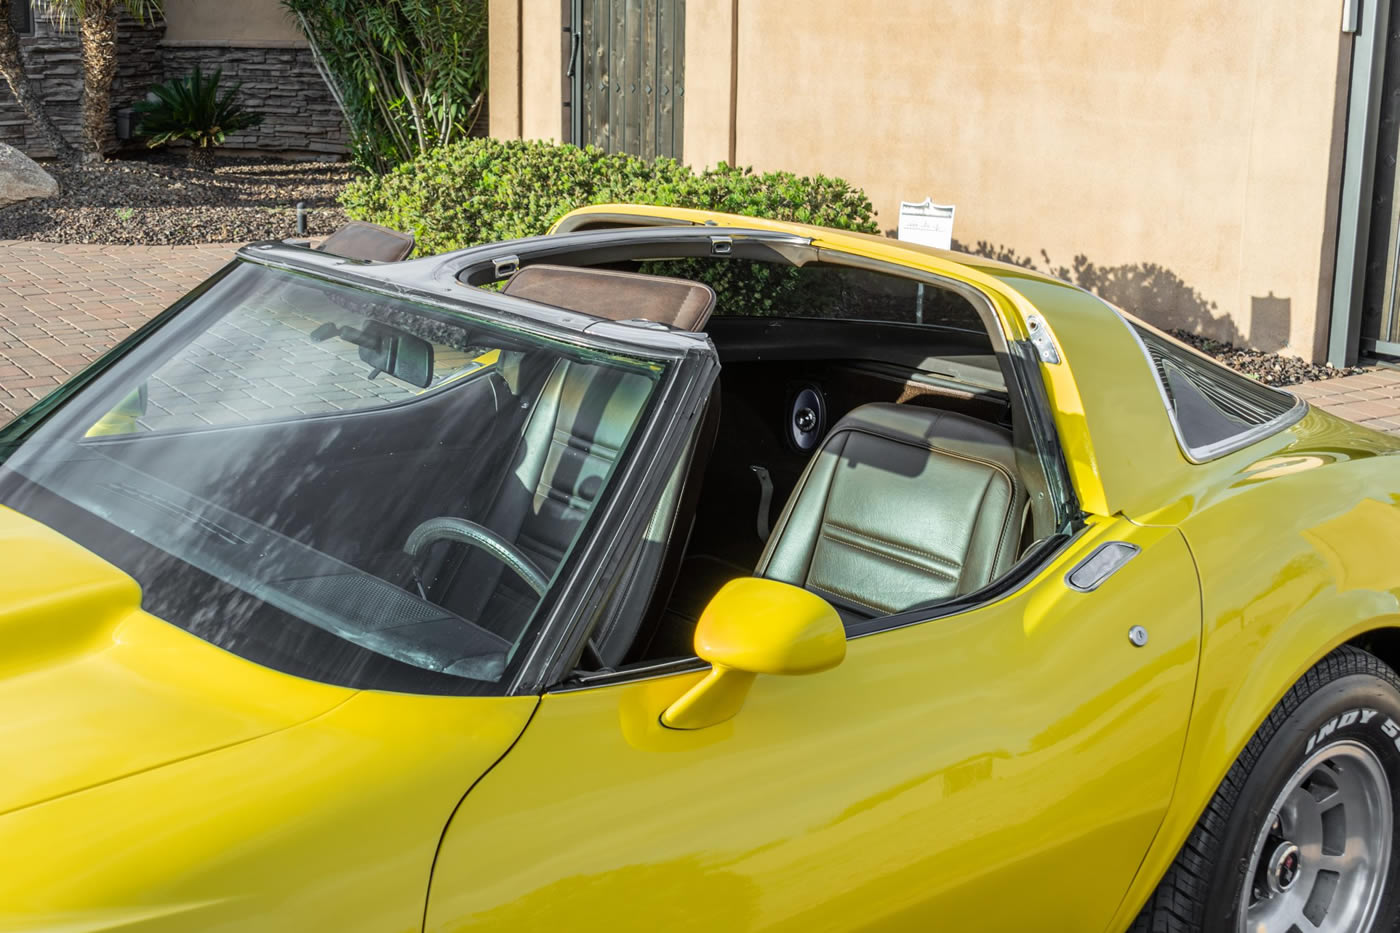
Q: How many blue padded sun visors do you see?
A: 0